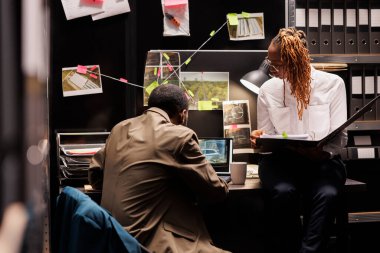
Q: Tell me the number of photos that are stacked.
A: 2